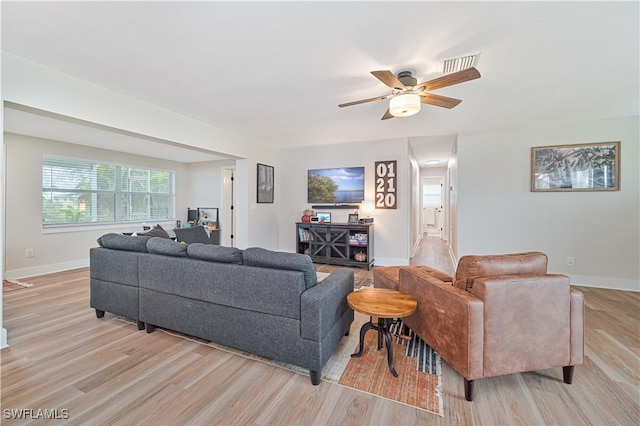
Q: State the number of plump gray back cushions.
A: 4